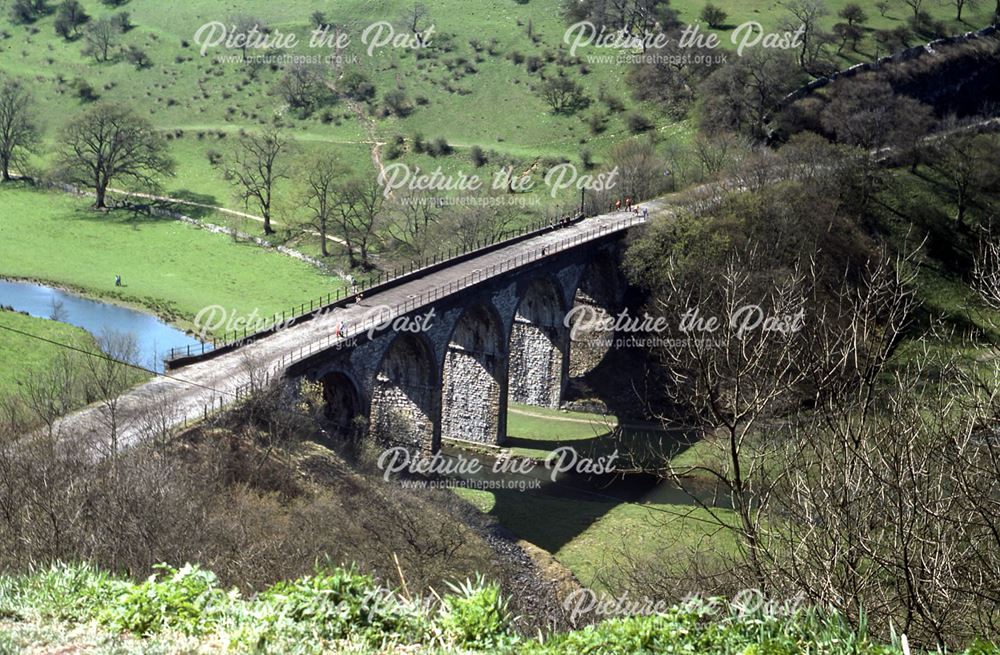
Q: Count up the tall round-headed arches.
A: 5